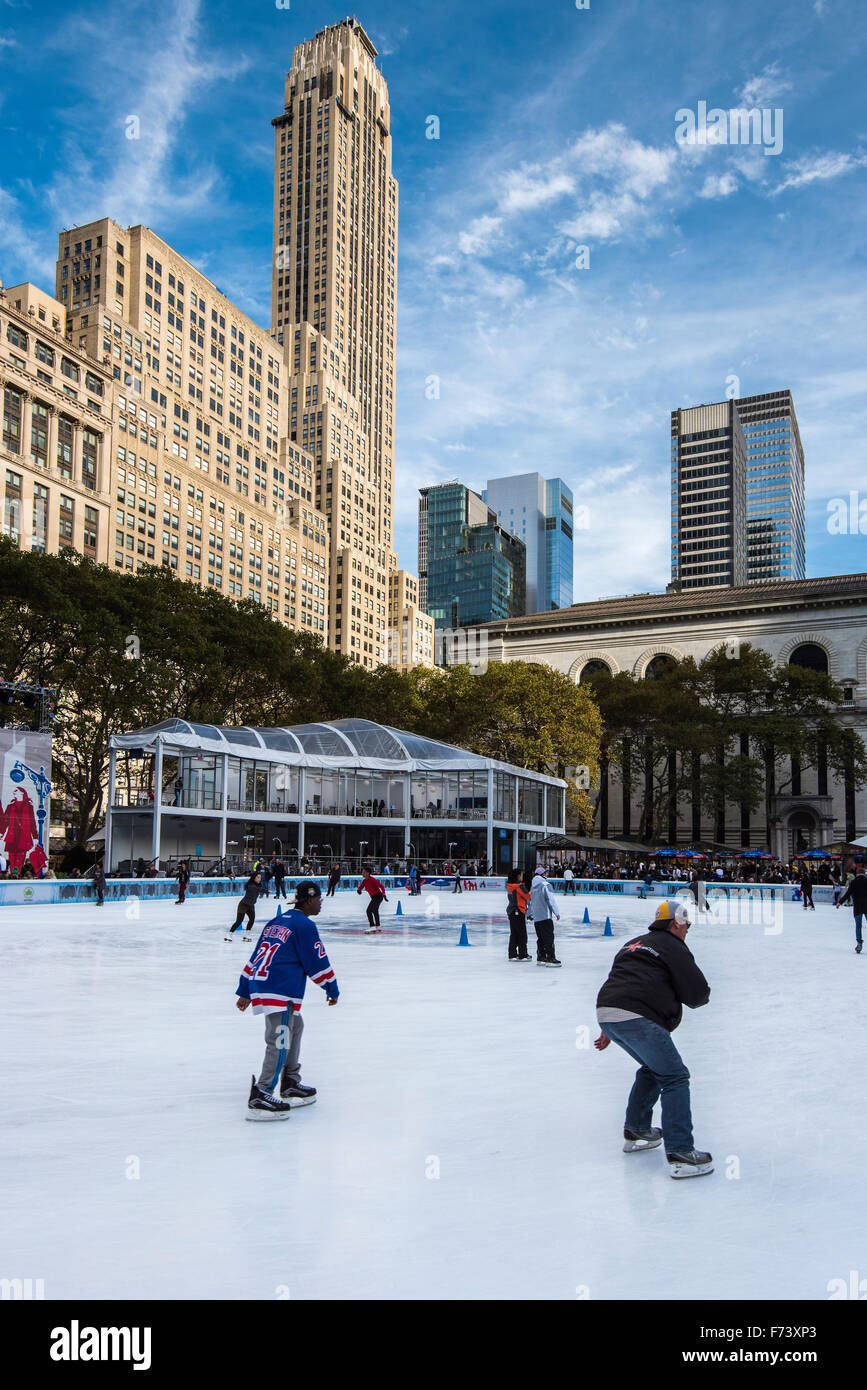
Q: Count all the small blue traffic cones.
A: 6